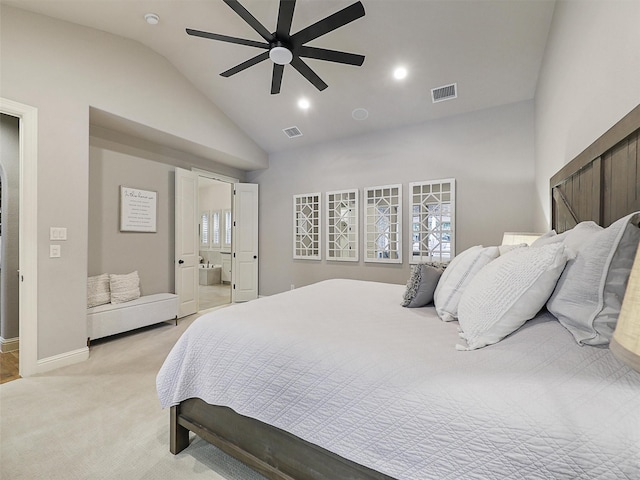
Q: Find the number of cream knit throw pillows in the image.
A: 2